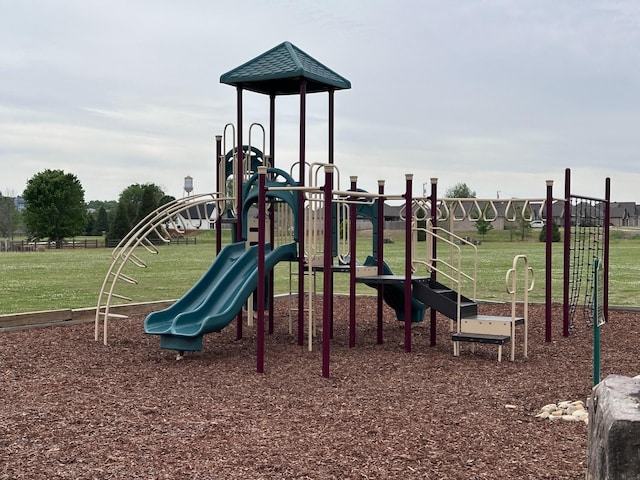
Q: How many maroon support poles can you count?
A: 14